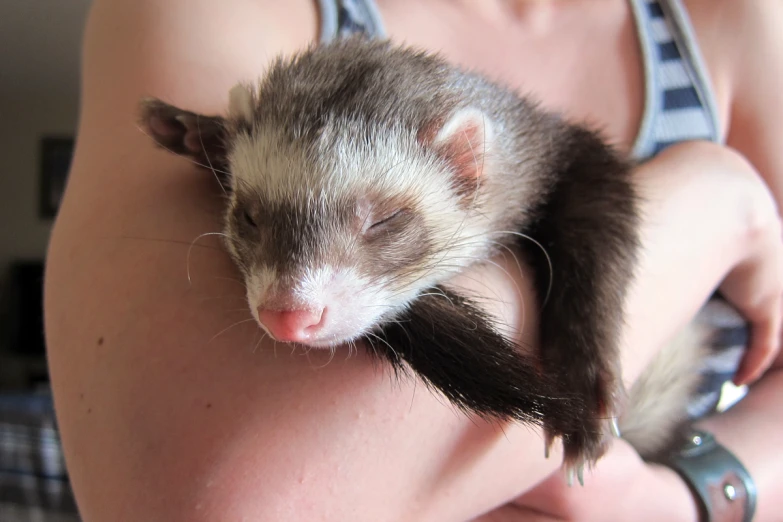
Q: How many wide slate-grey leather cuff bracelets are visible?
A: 1